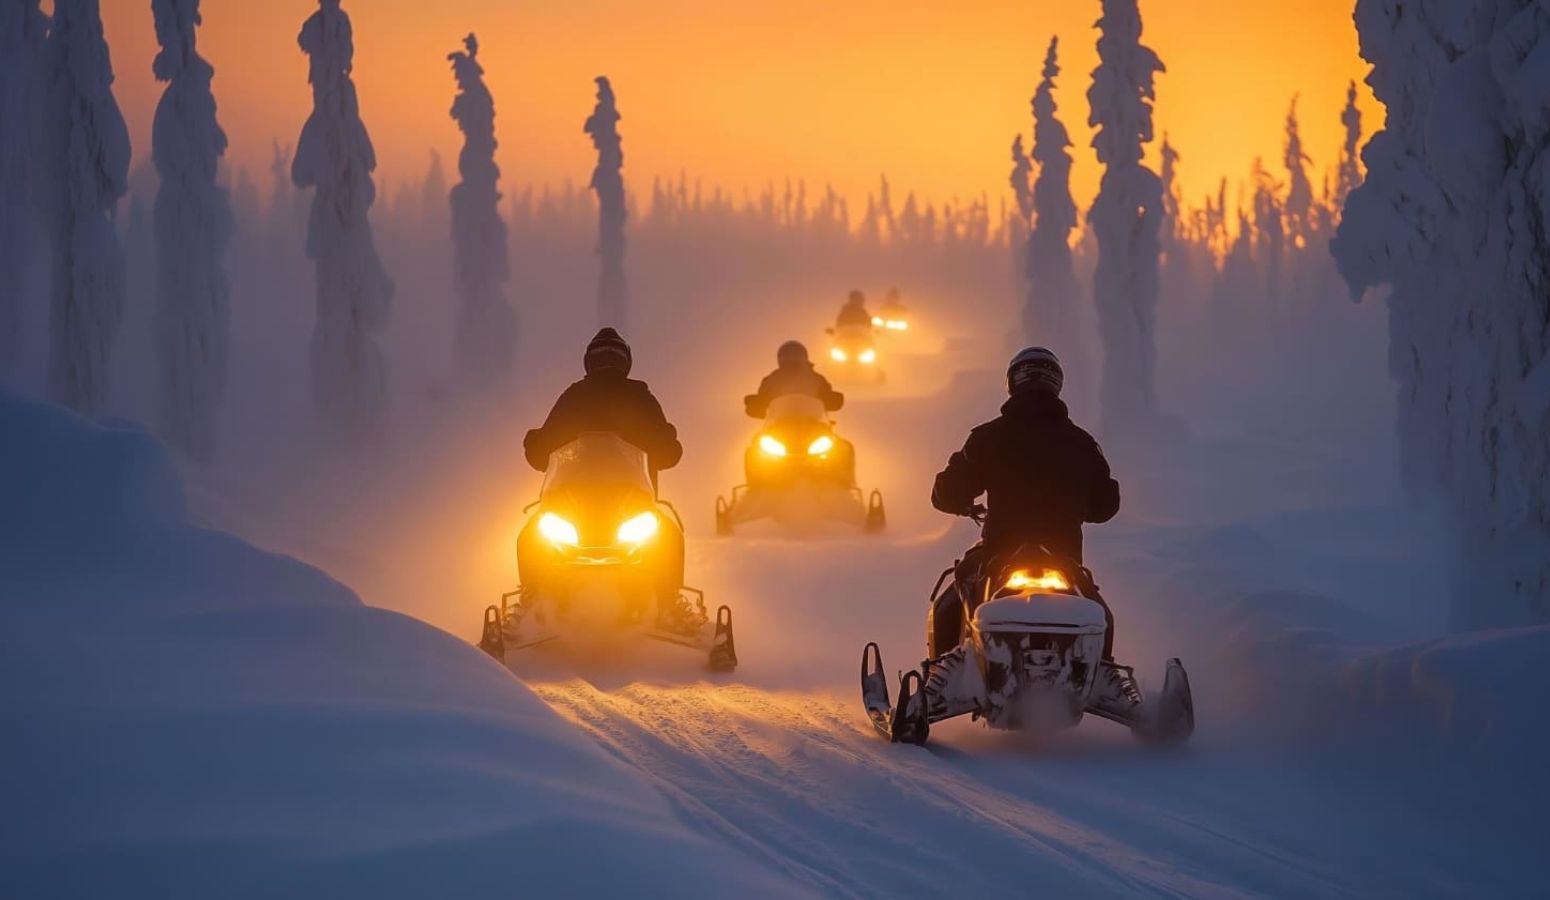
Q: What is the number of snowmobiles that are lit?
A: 5